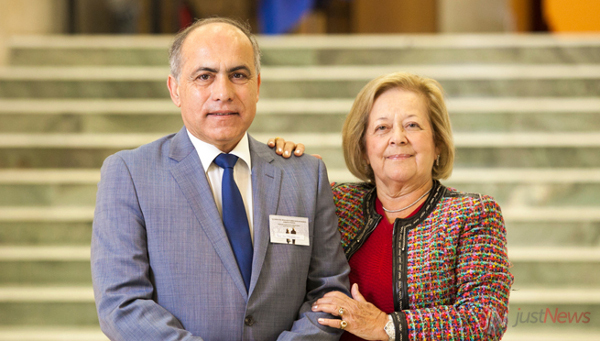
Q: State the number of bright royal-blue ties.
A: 1